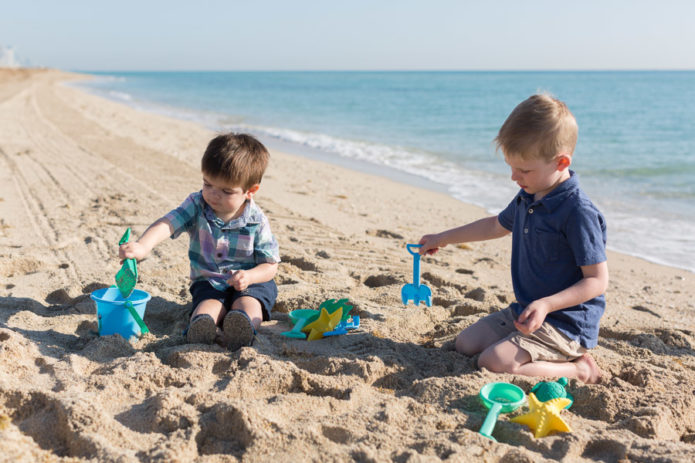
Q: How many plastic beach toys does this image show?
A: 10